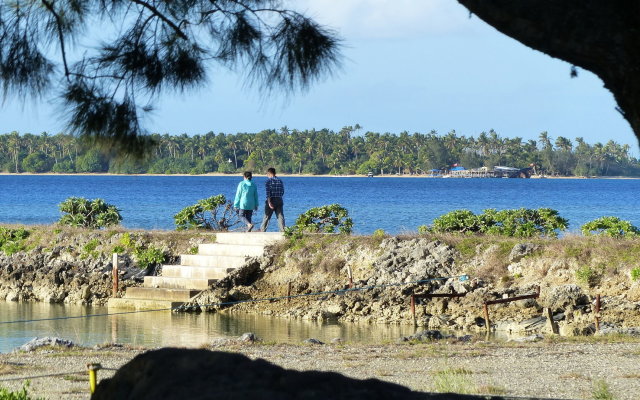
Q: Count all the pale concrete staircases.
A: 1